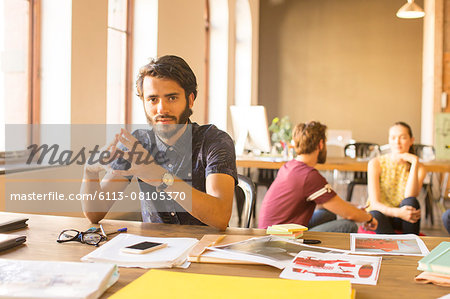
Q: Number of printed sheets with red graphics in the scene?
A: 2